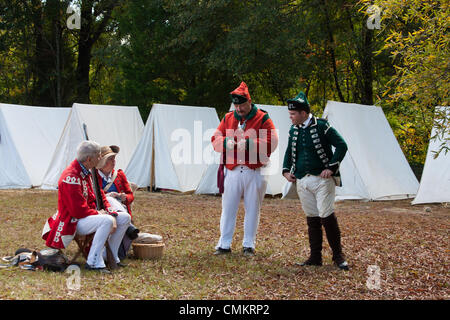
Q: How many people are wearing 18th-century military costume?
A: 4